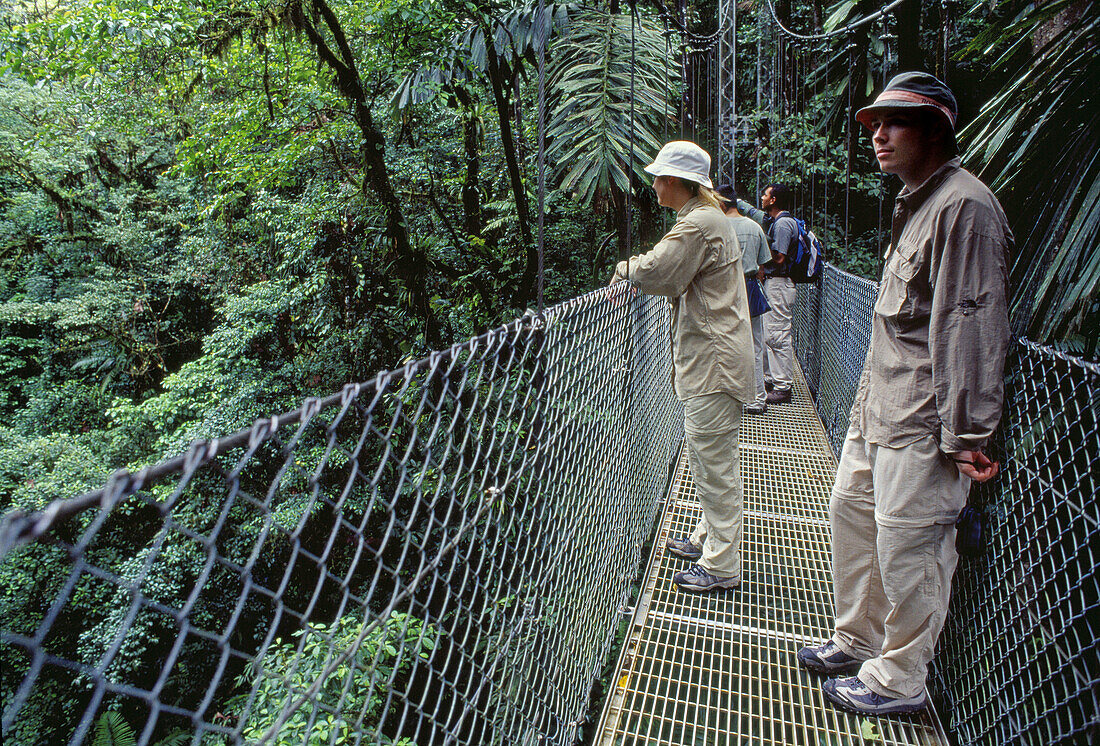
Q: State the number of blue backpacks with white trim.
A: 1